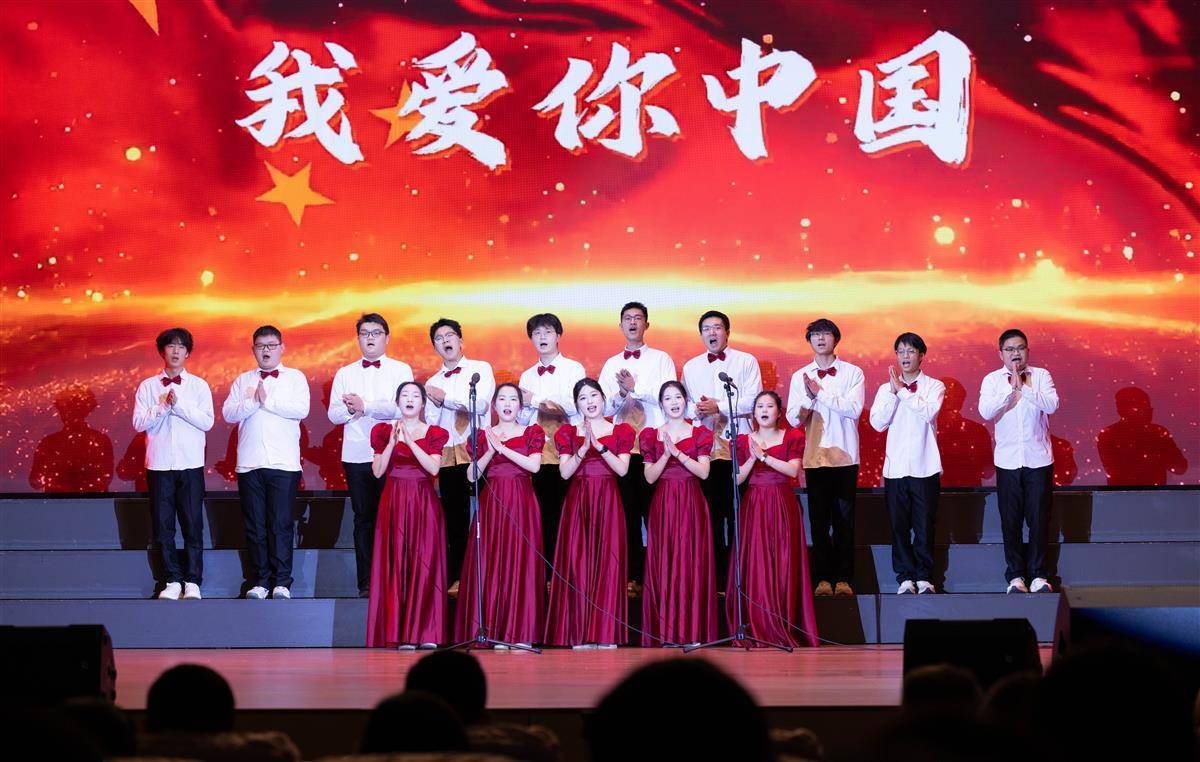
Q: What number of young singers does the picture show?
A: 15